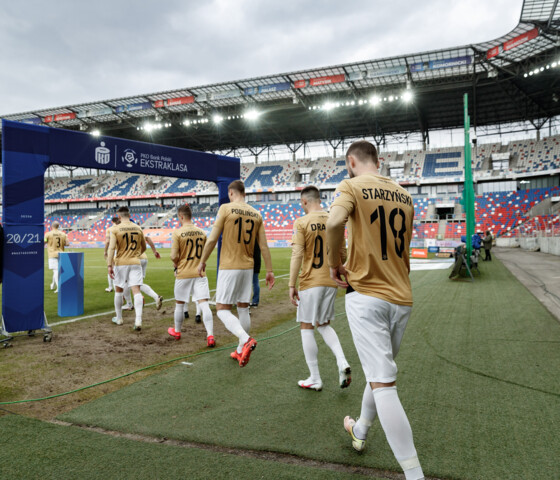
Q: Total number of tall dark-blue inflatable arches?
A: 1